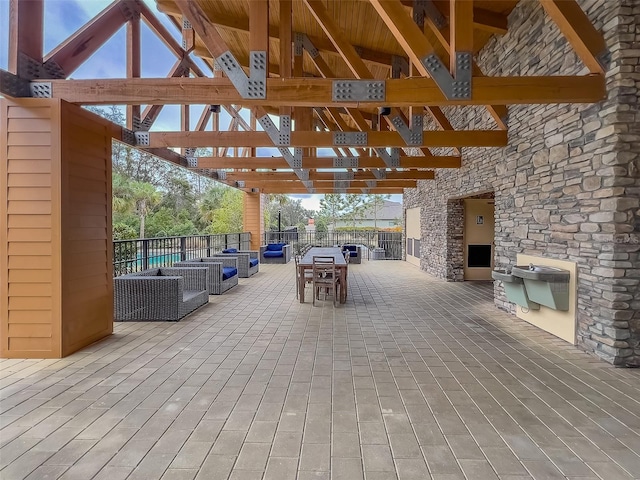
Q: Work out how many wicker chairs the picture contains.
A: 5